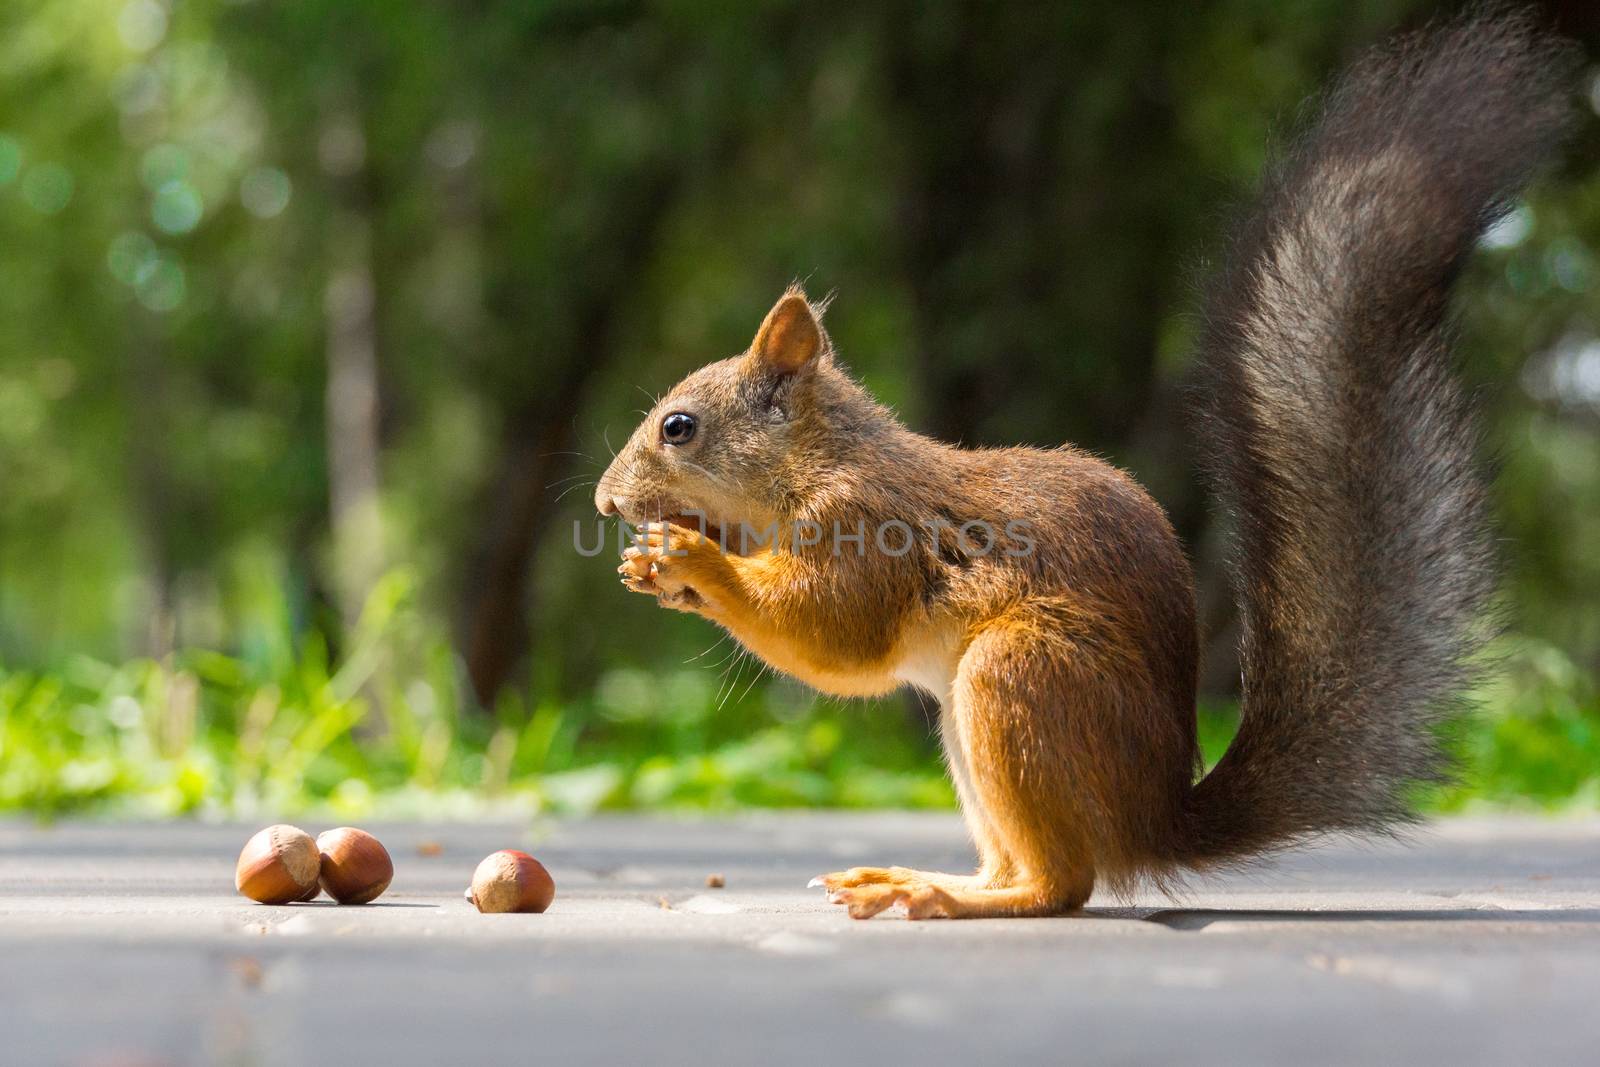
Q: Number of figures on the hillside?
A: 0